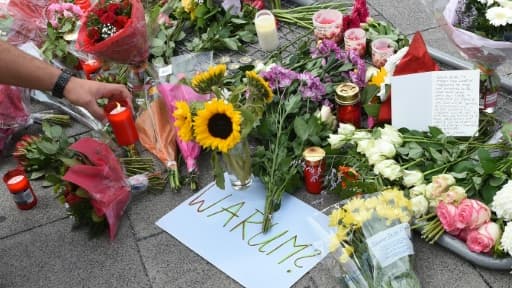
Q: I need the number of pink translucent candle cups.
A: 3